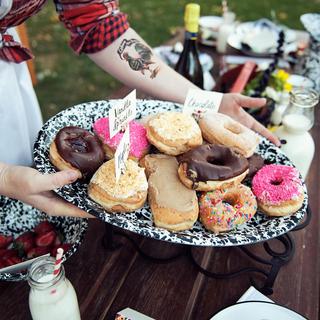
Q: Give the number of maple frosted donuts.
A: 1